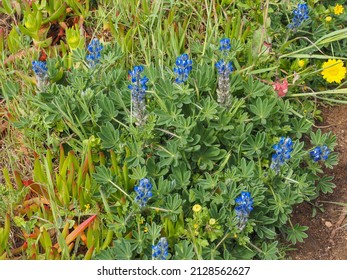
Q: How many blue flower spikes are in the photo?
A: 12